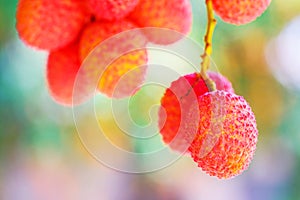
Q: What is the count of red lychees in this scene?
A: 8